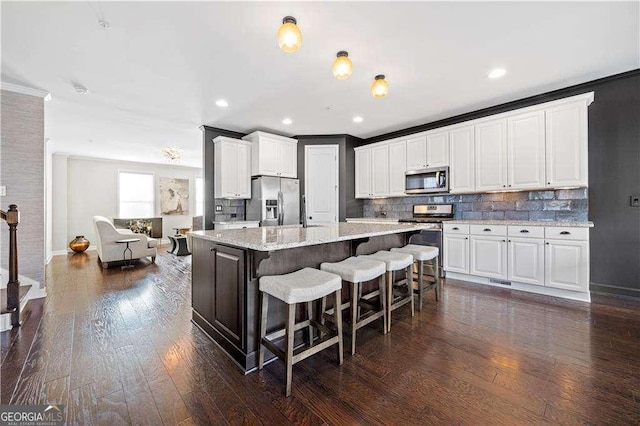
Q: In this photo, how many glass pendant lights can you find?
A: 3